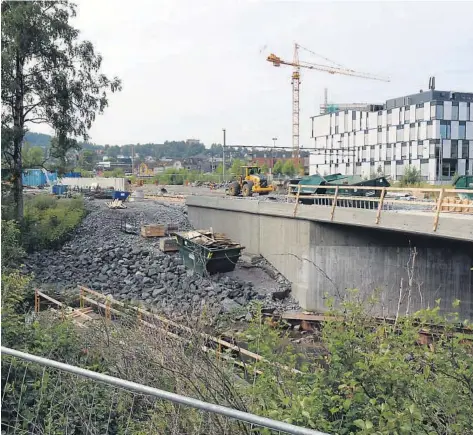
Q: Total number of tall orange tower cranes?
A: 1